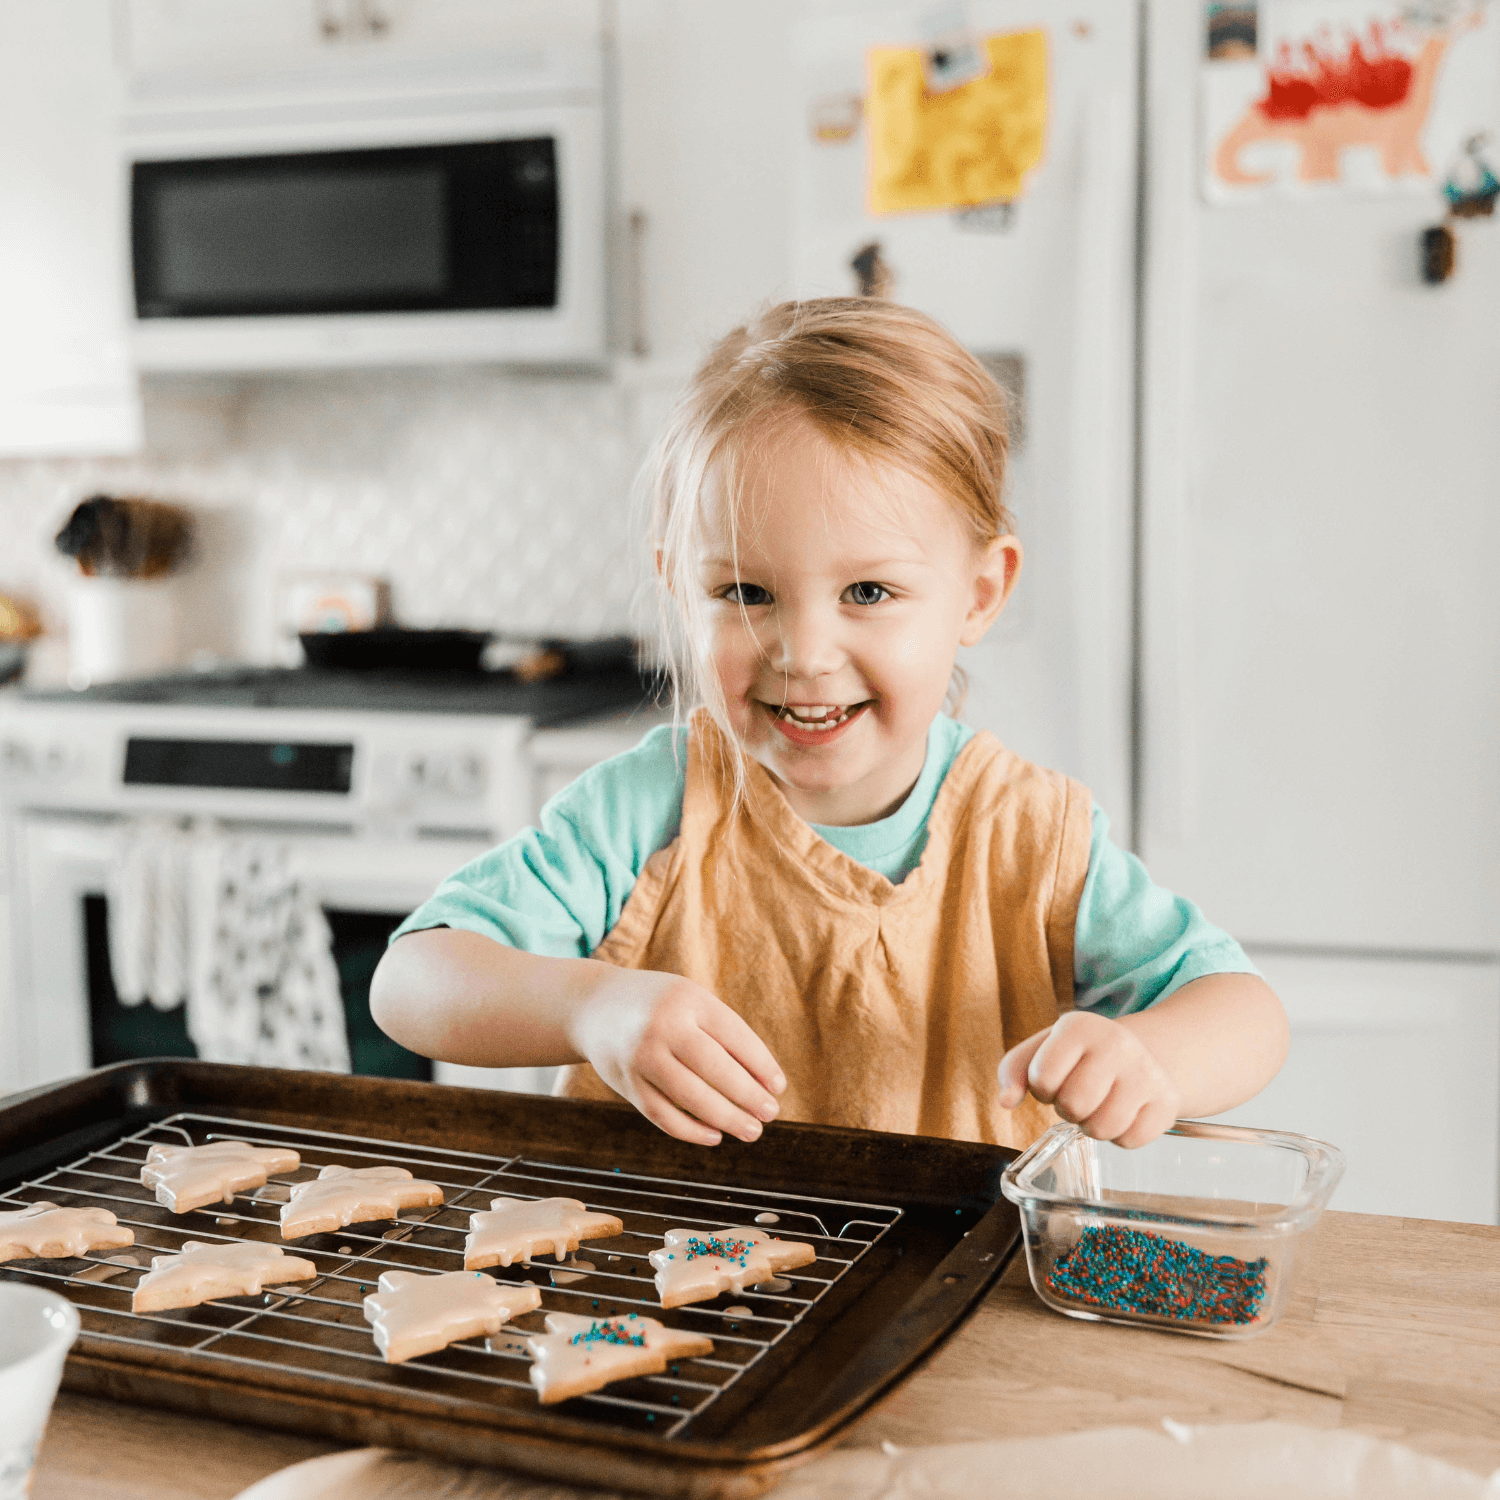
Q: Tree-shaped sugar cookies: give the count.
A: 8